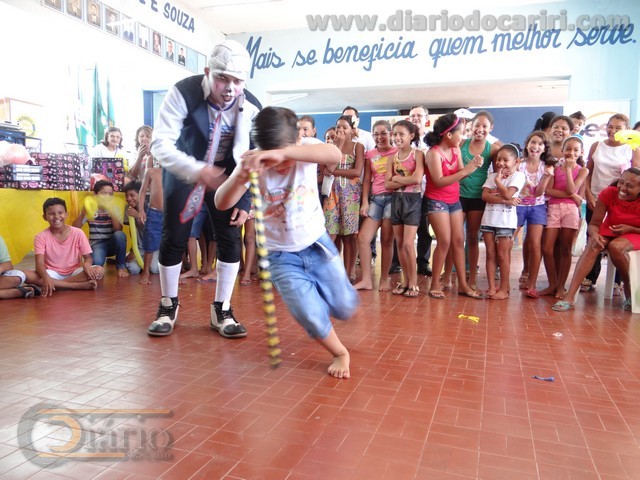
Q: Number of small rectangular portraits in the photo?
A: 9